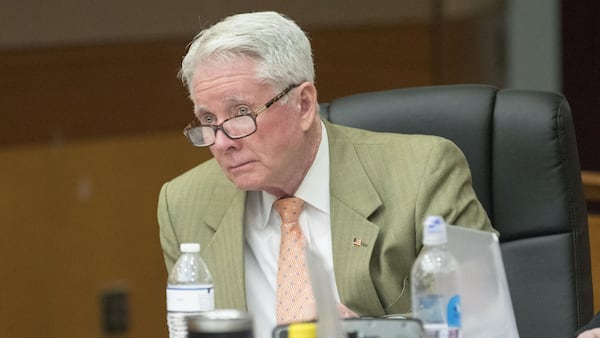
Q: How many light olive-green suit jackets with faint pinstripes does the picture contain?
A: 1